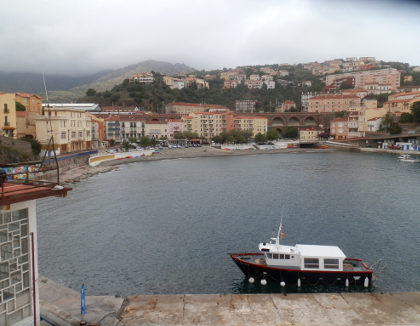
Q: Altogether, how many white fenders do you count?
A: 6